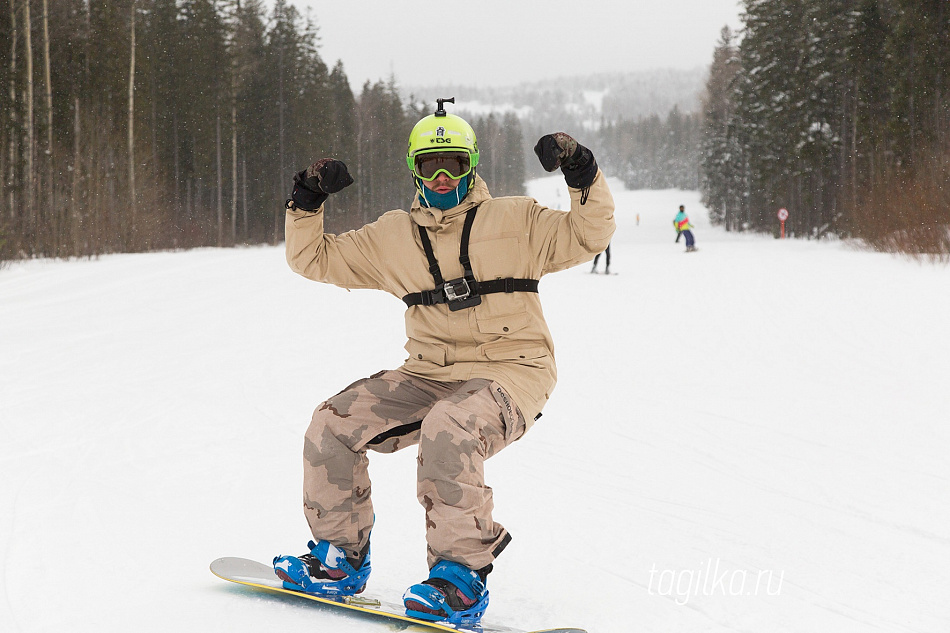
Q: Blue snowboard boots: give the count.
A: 2